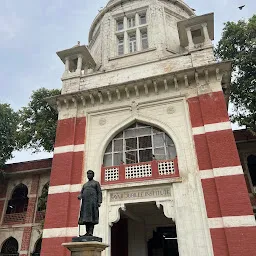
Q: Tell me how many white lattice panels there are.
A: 3